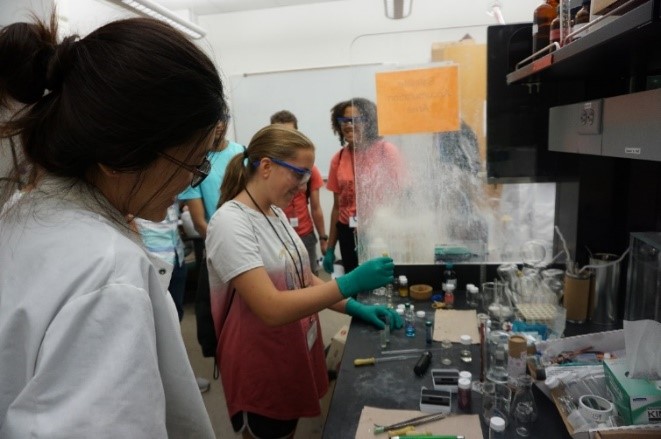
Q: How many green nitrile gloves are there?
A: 3